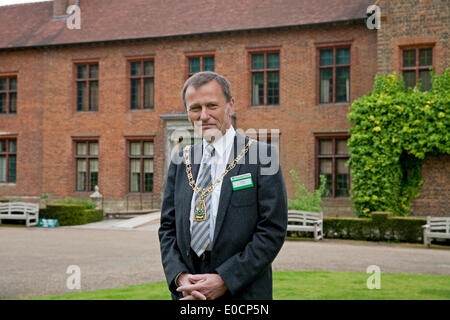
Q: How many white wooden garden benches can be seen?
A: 3